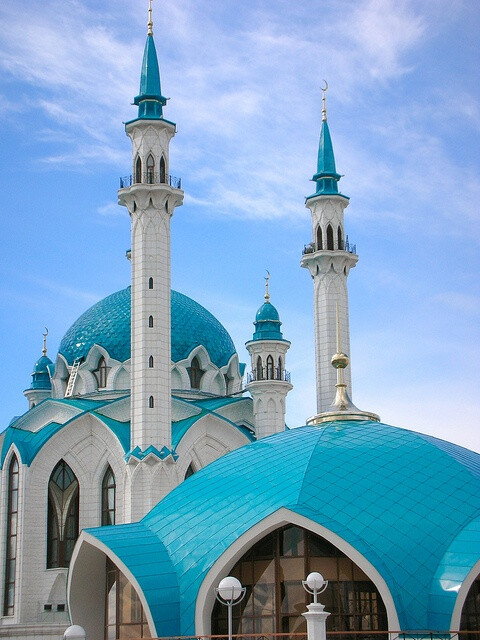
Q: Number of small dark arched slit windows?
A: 4